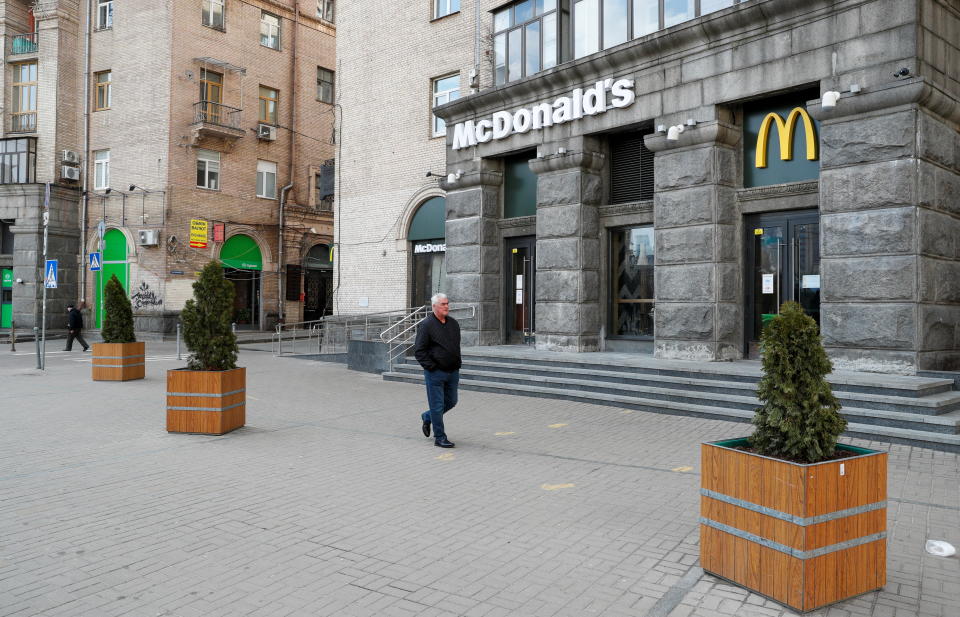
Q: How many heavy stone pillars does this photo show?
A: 4